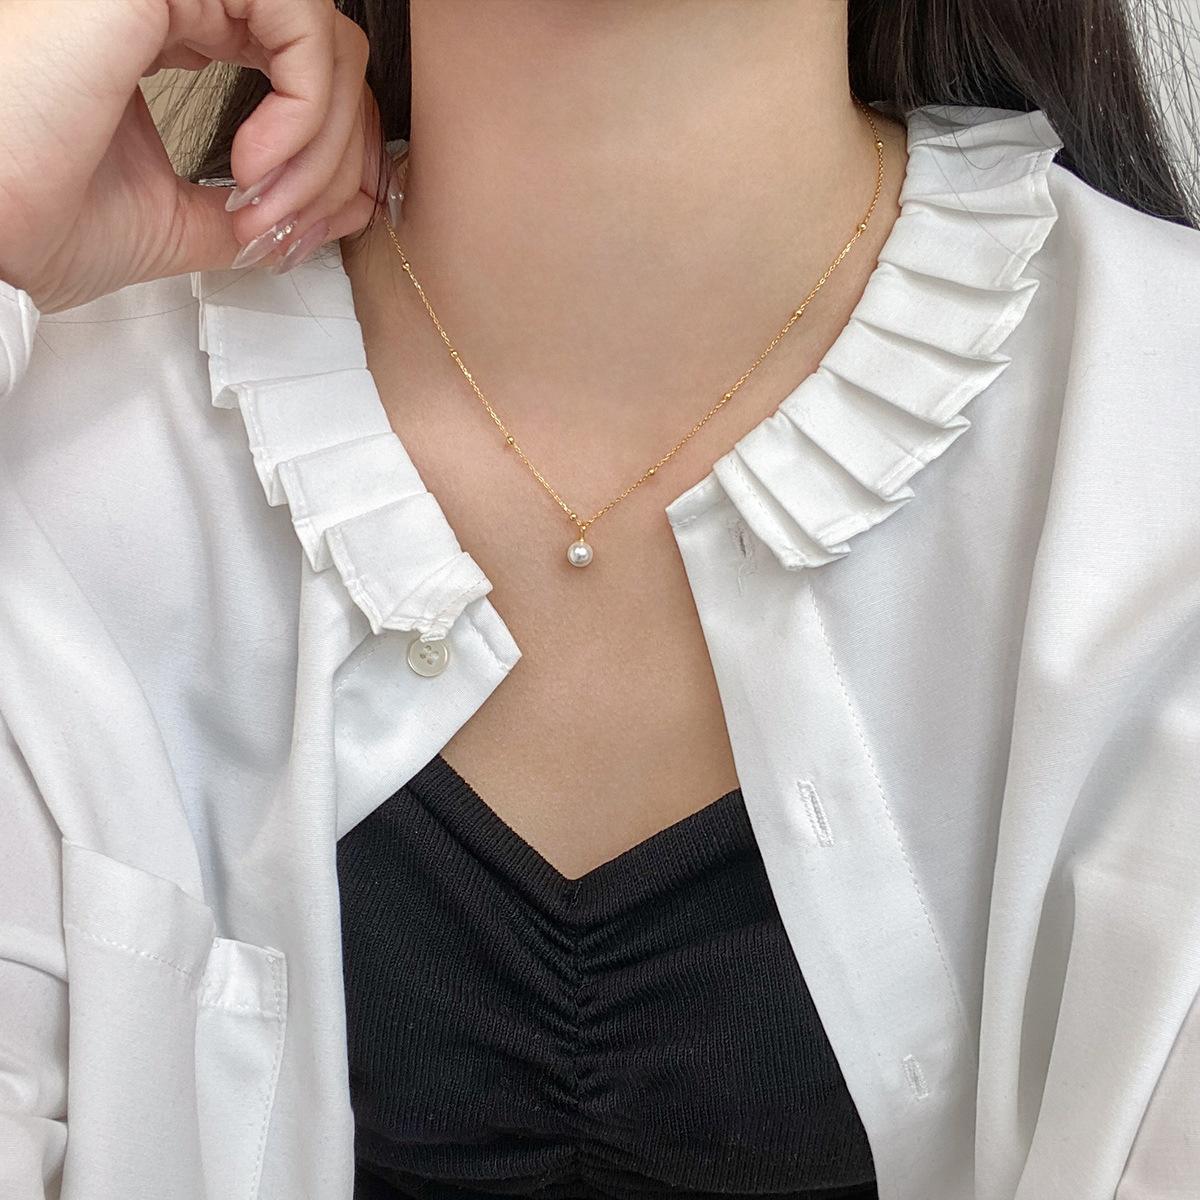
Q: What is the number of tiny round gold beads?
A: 9